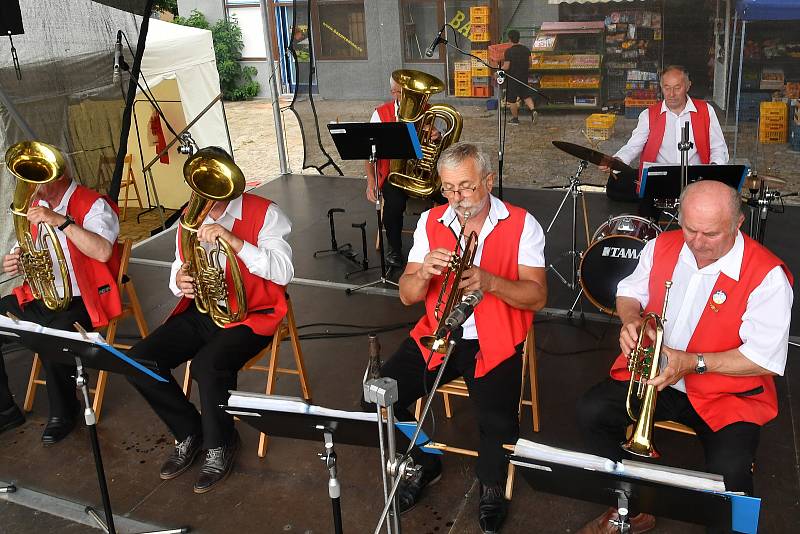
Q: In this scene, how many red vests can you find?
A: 6